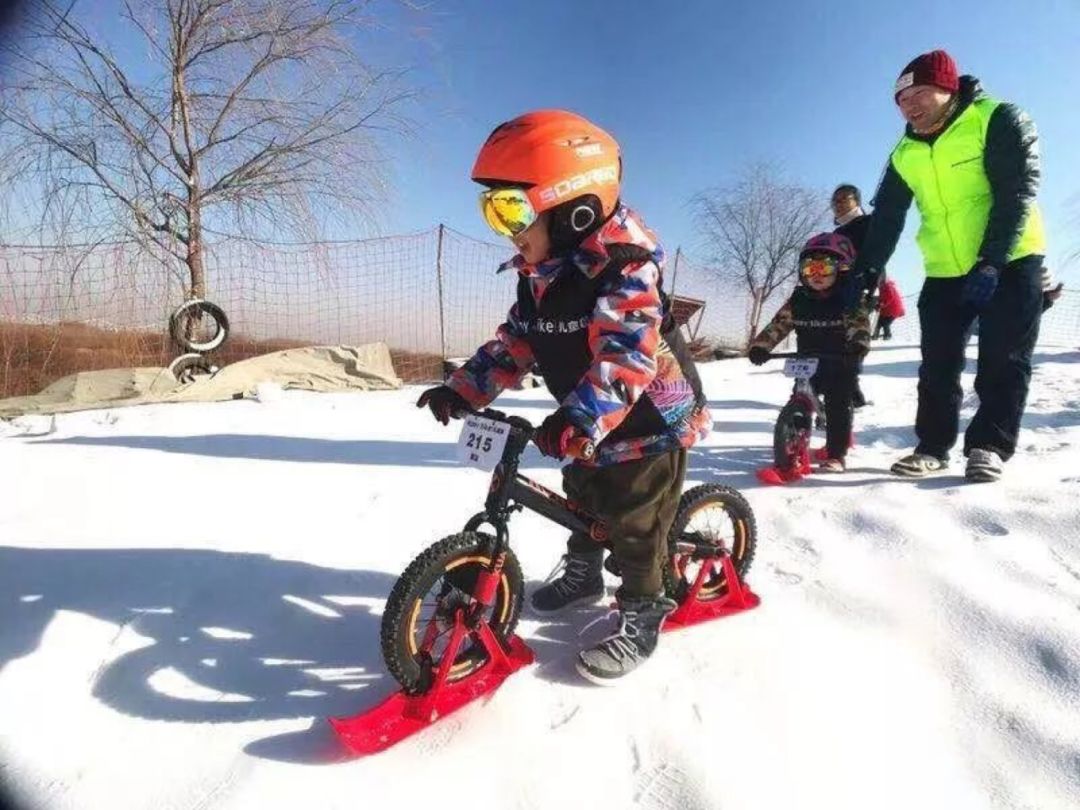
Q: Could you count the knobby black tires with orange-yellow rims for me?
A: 2